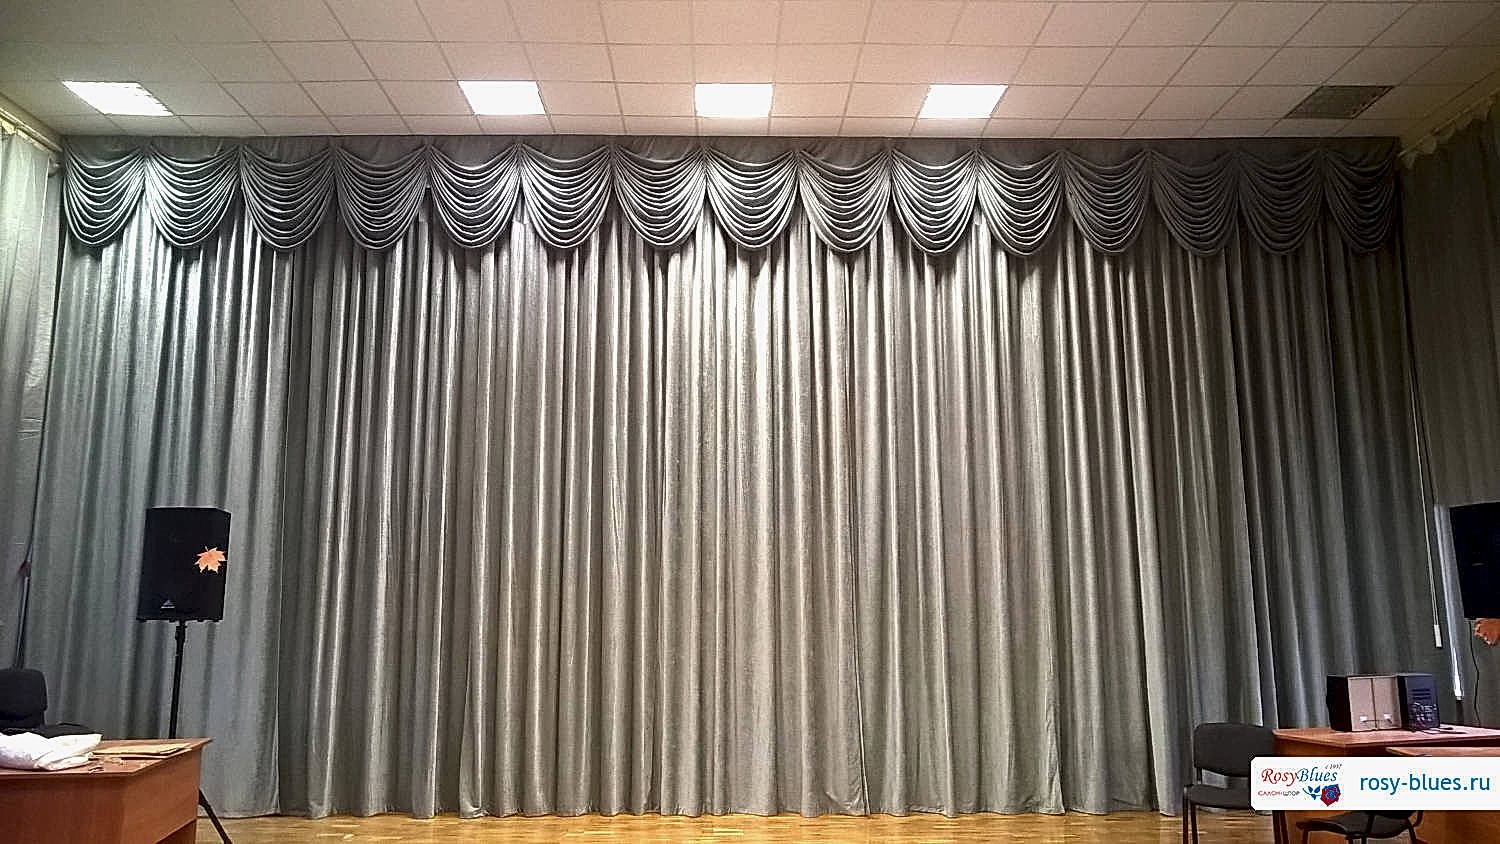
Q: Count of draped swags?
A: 15